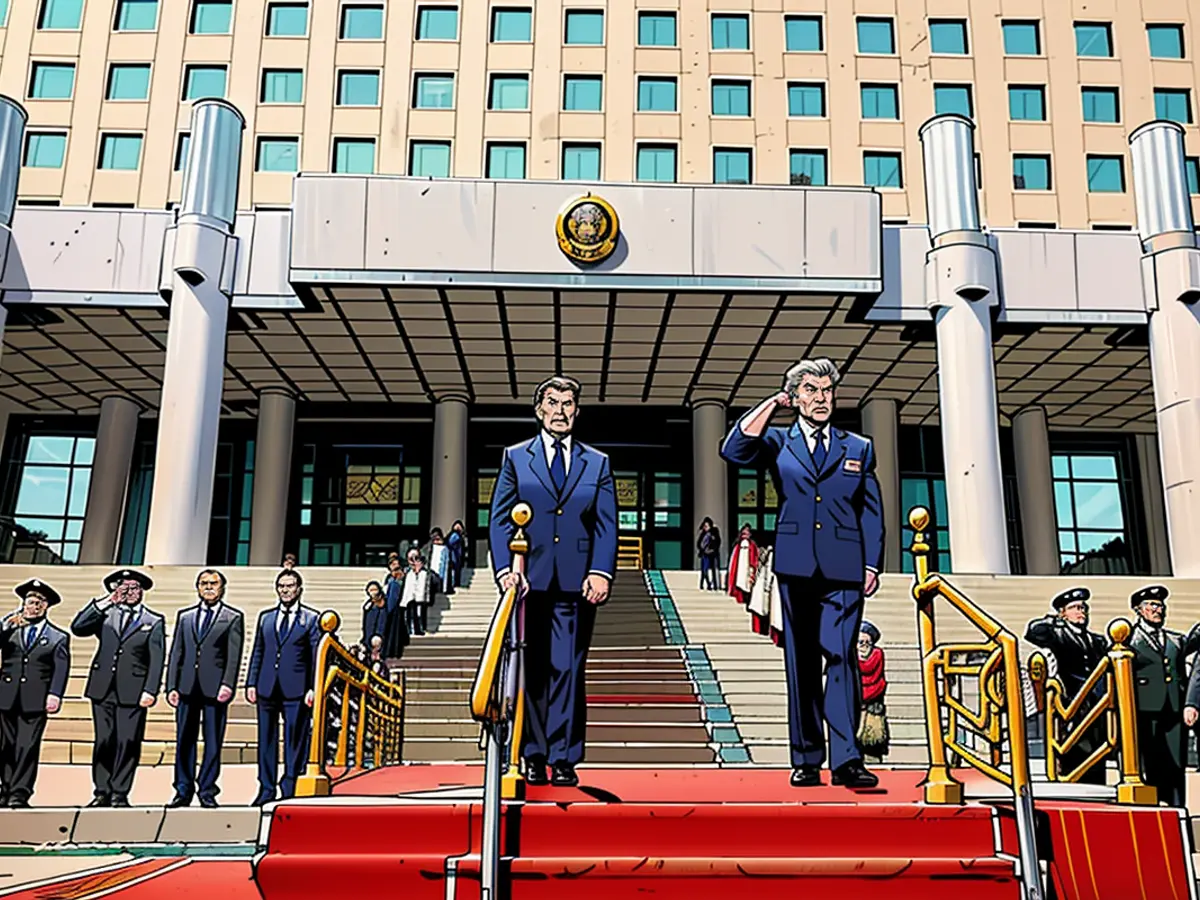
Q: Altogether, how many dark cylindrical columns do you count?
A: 6